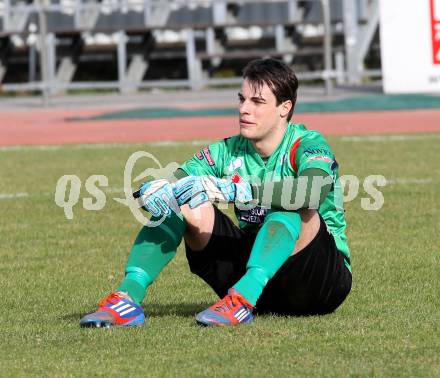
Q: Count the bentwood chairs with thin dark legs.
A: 0